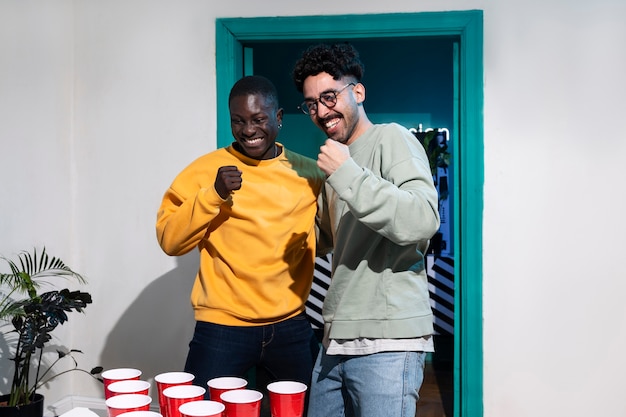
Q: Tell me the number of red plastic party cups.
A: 10